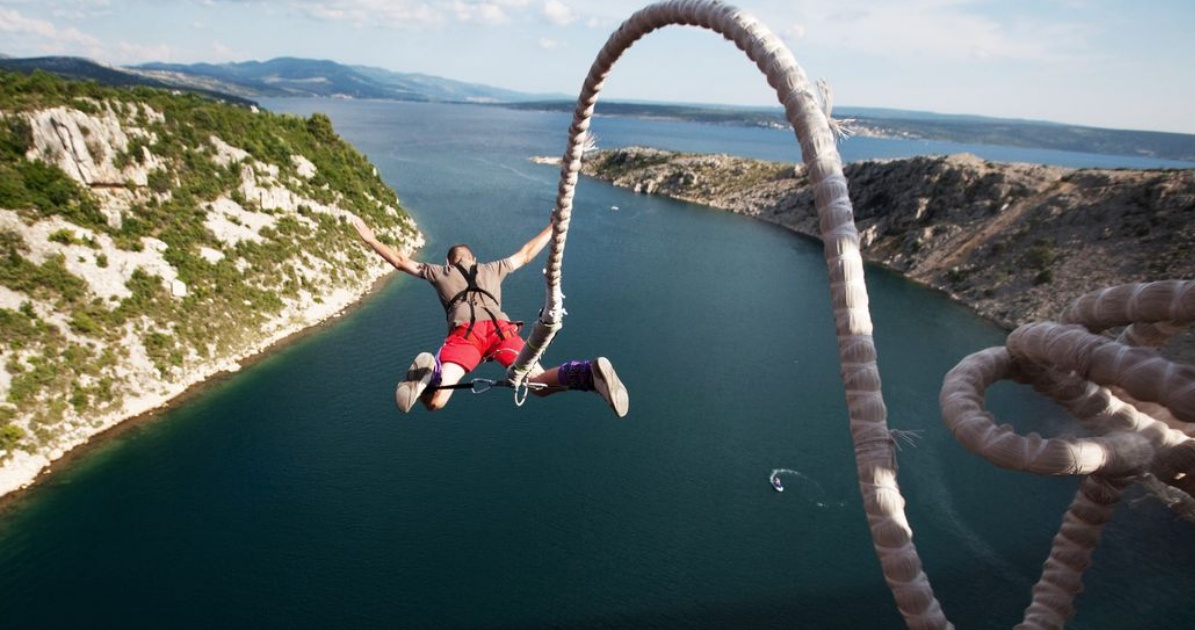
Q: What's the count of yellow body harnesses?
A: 0